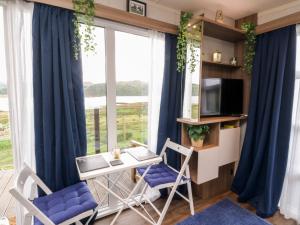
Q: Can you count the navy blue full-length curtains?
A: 3